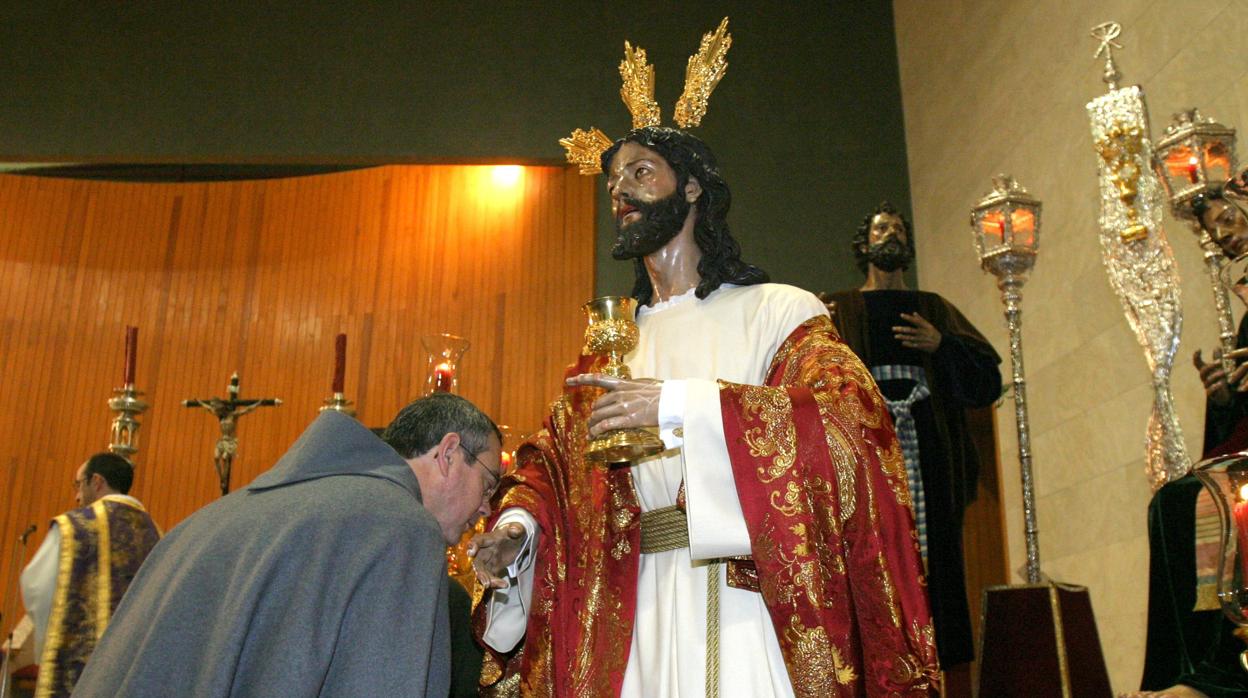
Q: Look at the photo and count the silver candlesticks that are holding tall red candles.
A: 2